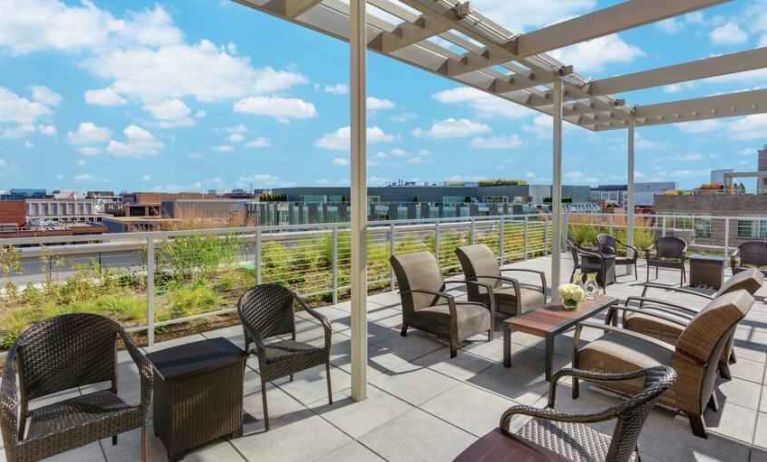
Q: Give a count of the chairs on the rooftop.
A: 11